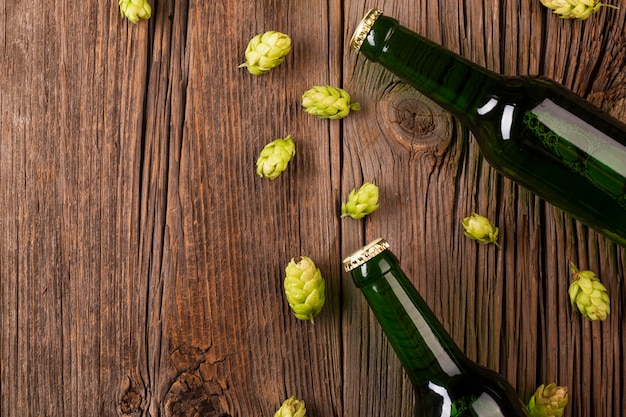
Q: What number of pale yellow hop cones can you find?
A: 11